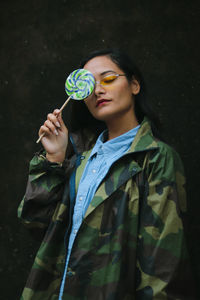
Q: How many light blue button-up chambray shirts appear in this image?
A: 1